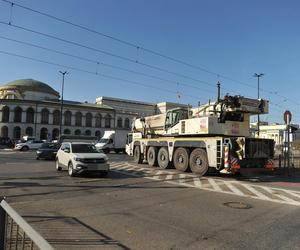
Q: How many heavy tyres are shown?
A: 5